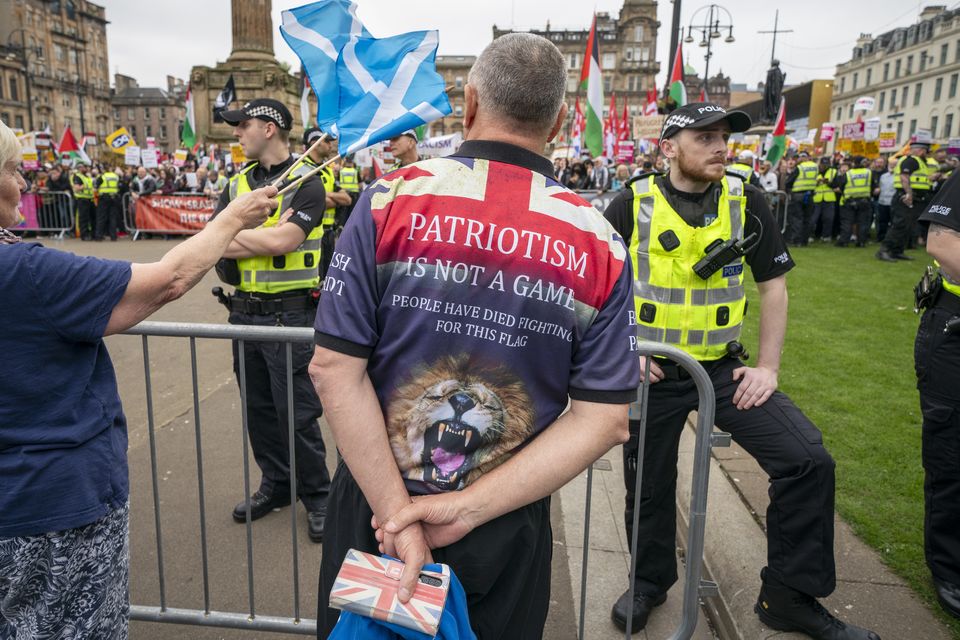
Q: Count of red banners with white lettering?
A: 1